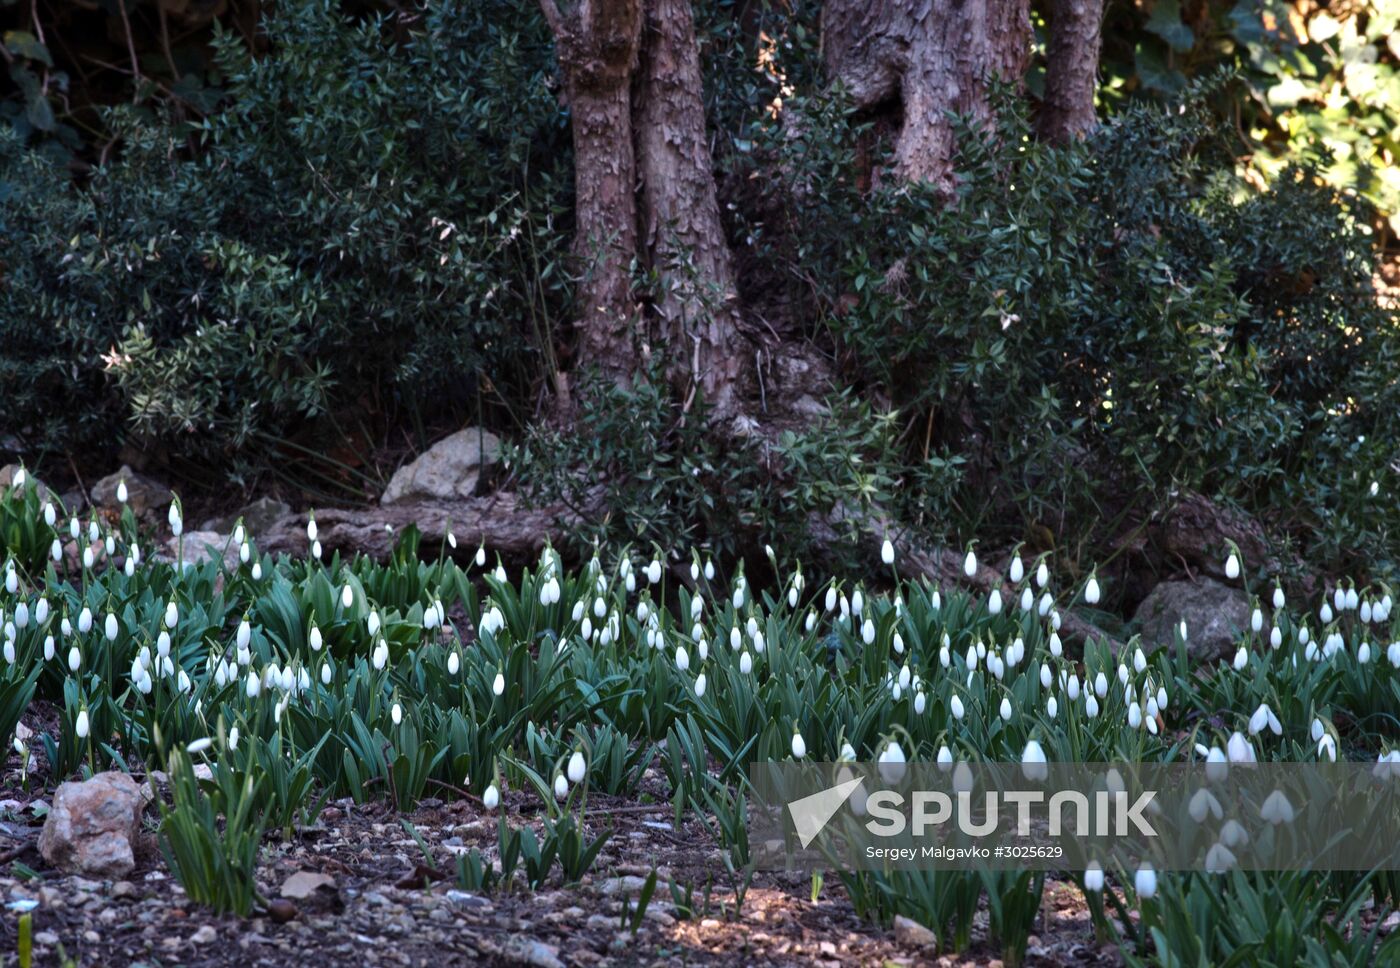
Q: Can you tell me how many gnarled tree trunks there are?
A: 4